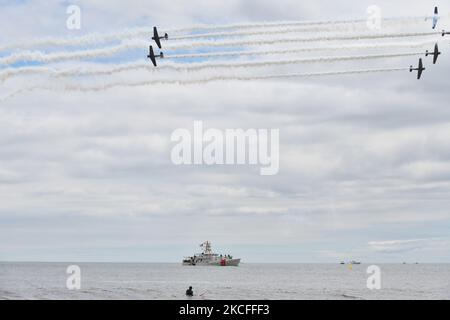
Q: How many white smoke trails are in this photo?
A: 6